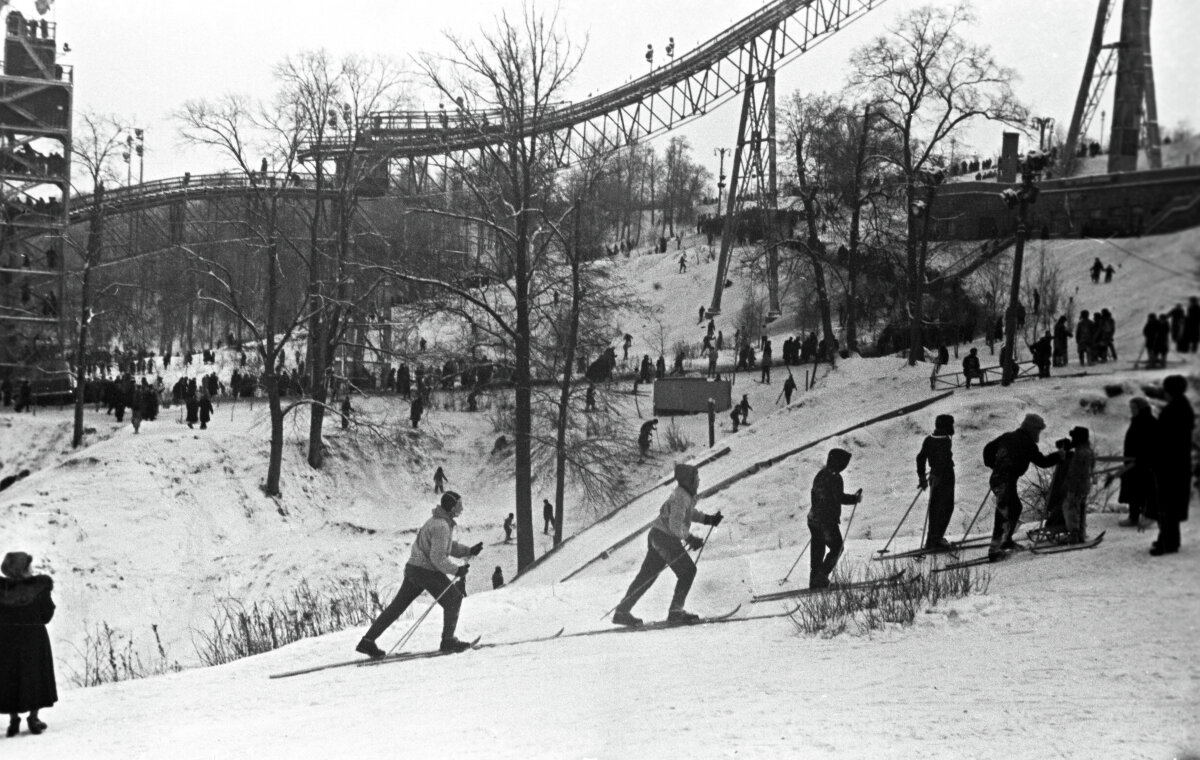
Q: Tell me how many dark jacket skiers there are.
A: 3